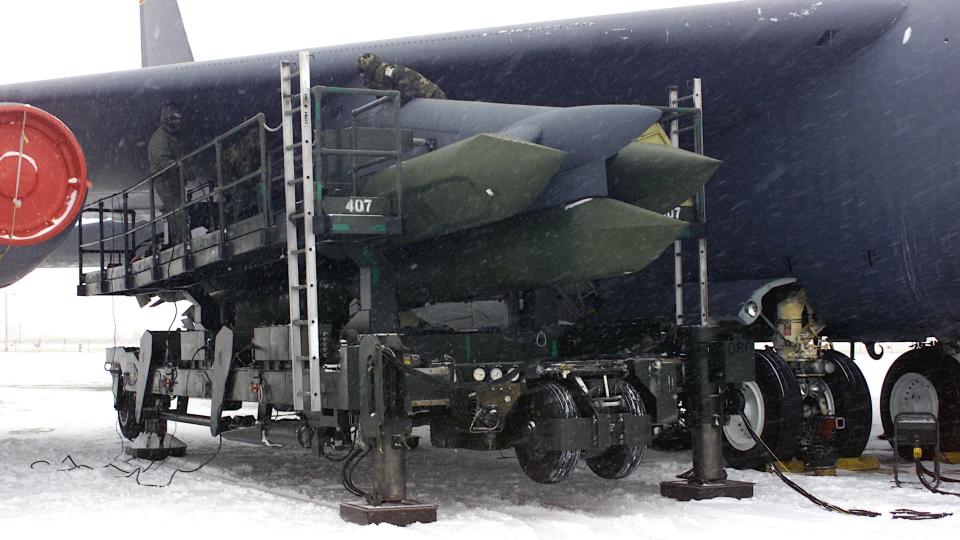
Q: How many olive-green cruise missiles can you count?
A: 3